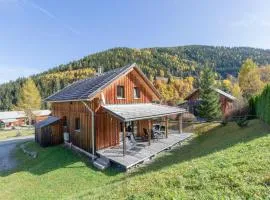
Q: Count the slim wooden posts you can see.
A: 4